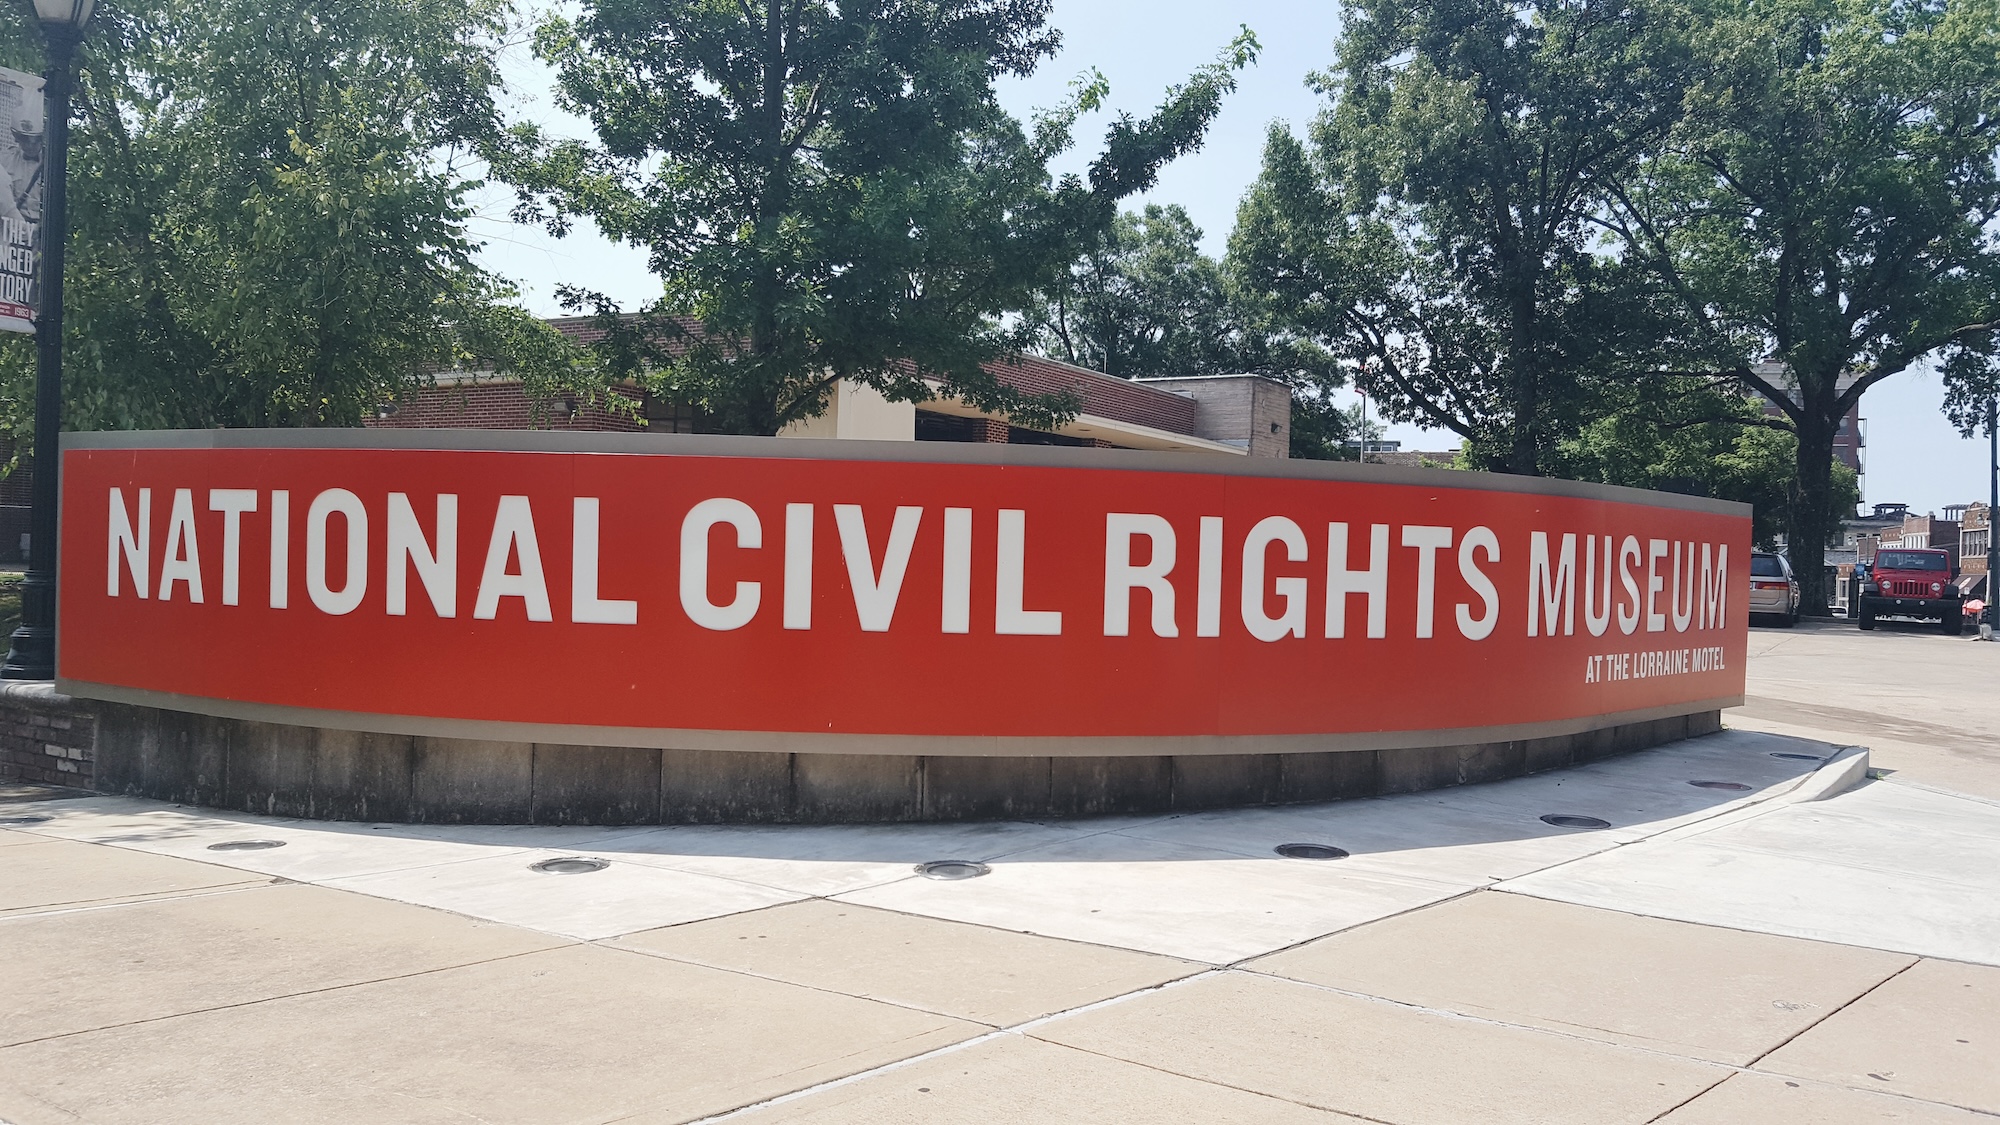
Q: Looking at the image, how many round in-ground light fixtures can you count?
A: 8